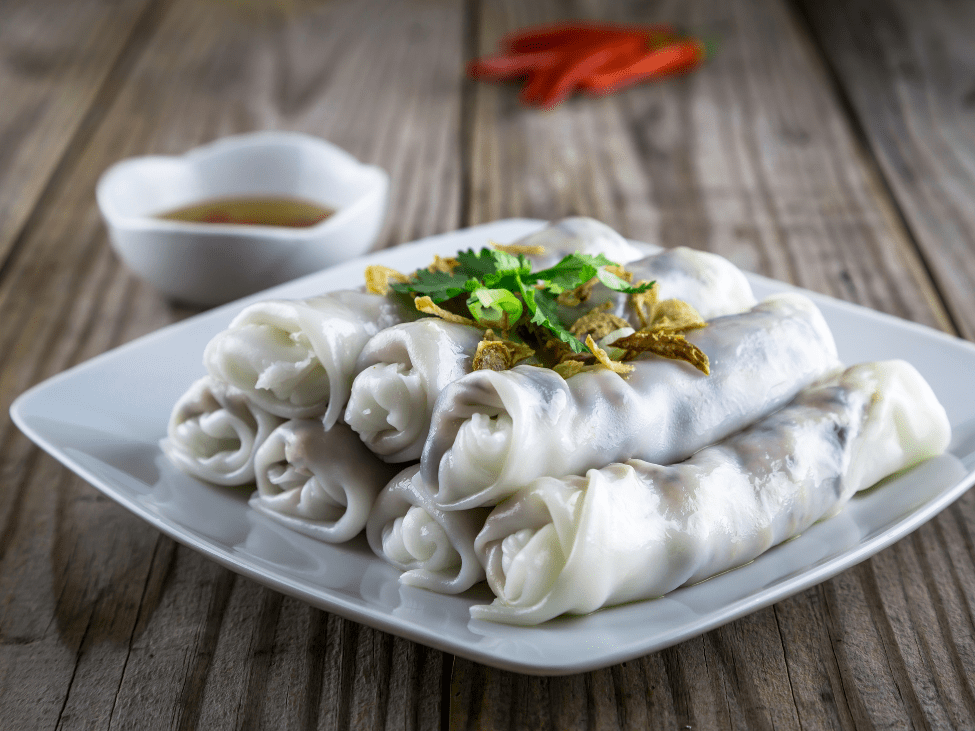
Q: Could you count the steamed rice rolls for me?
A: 7